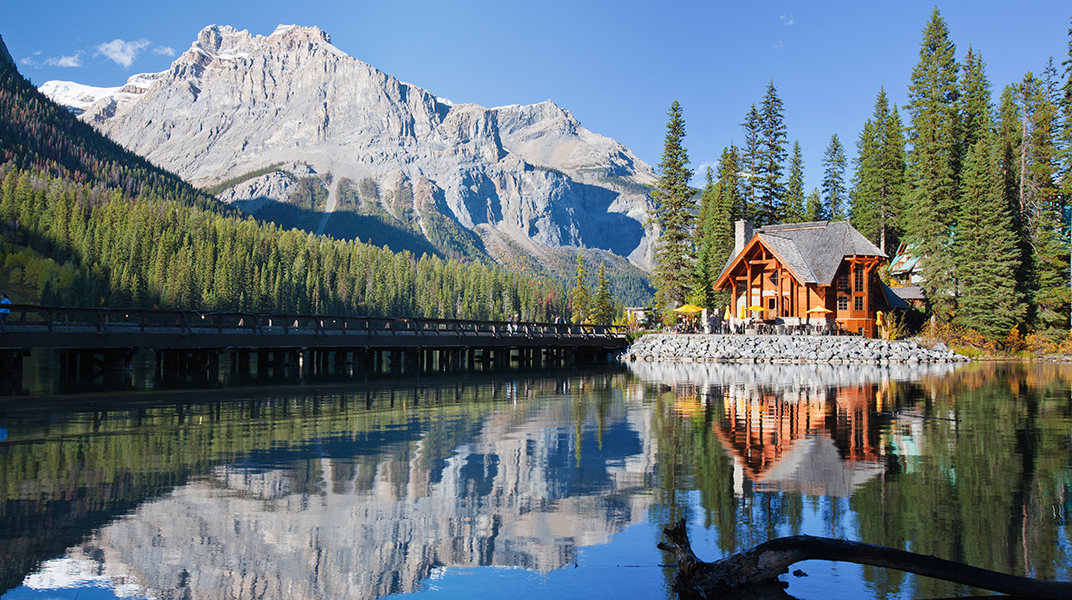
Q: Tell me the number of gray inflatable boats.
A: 0